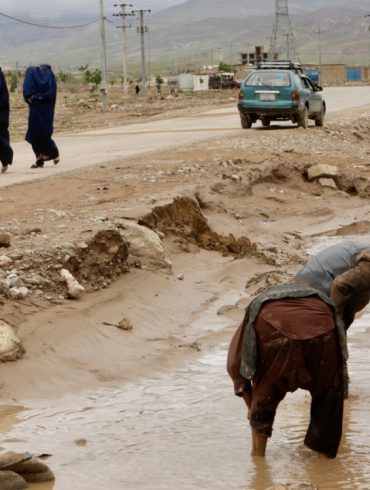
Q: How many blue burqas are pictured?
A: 2